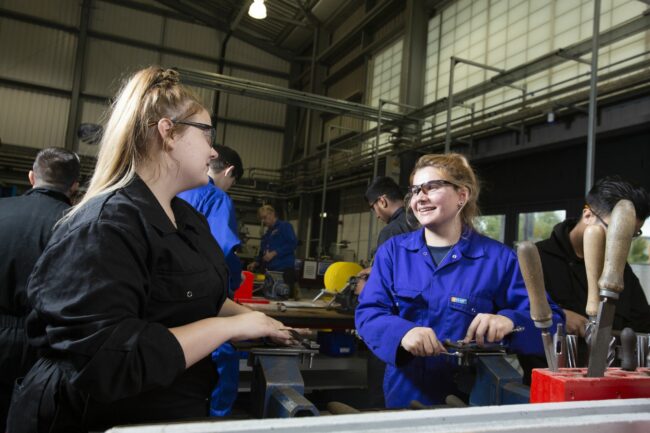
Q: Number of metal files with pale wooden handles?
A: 3